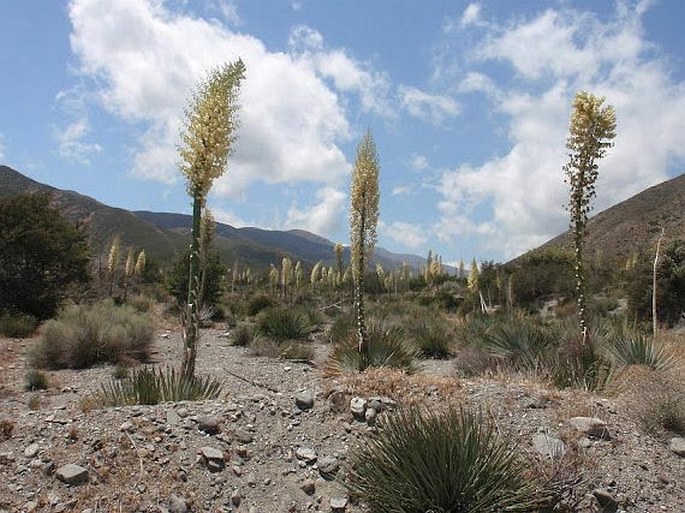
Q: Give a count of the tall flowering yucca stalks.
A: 3